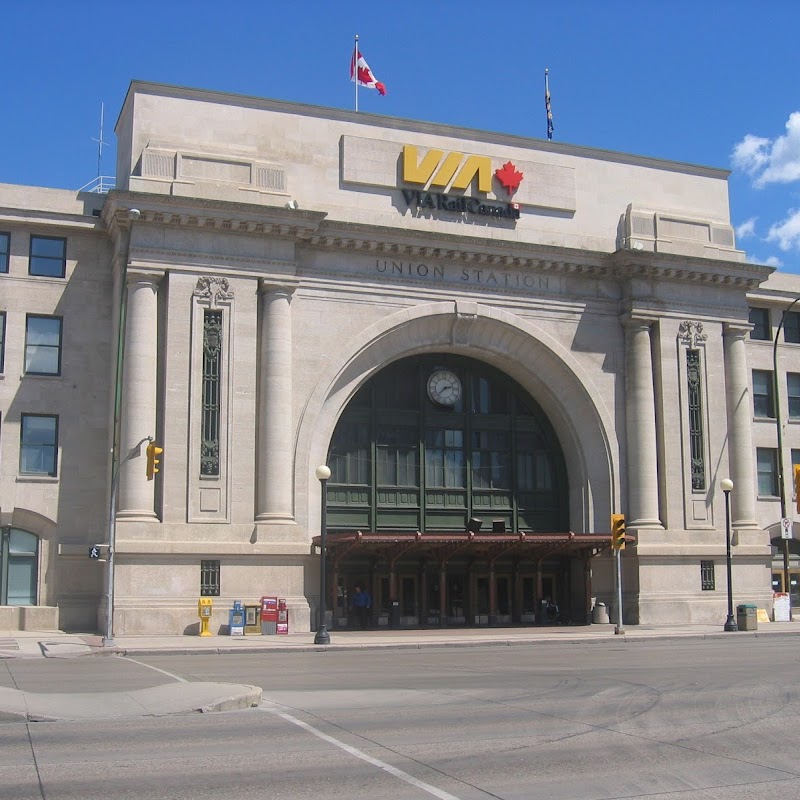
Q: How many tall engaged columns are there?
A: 4